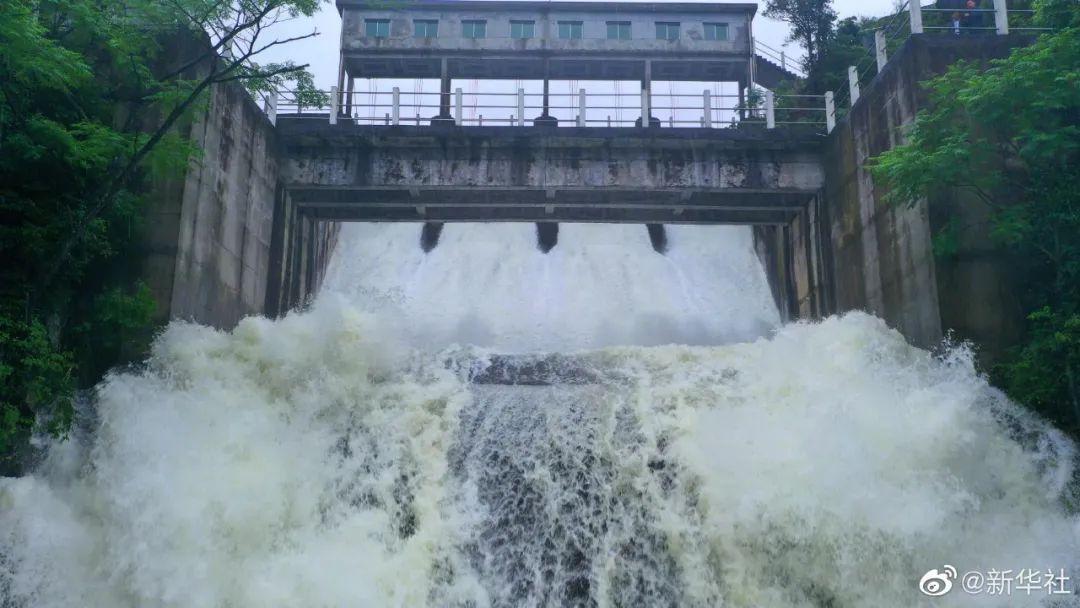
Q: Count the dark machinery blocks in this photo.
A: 3